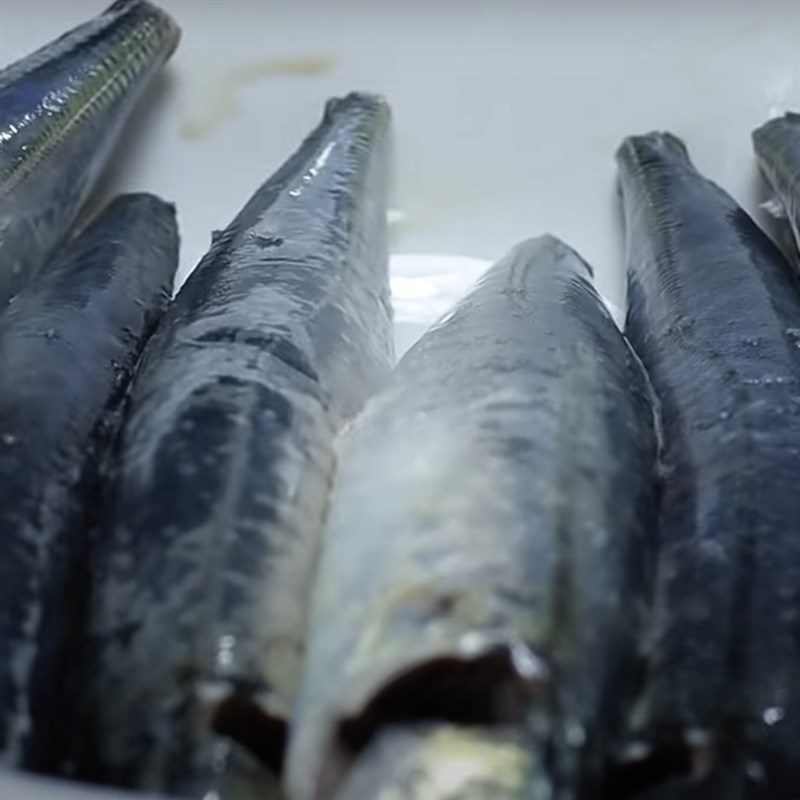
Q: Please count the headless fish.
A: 6